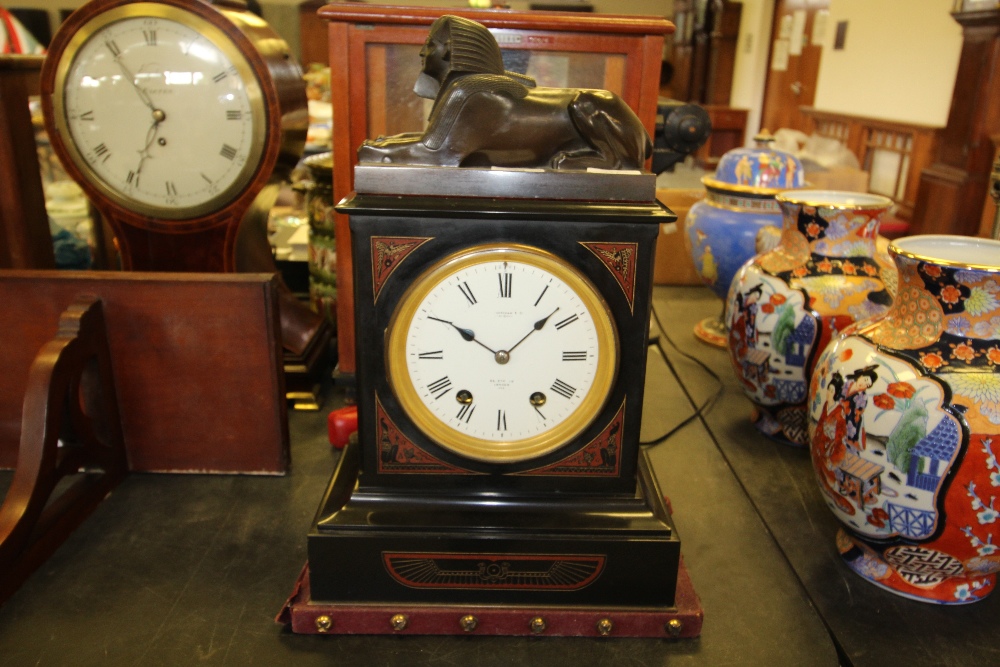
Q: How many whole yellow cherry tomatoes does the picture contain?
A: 0